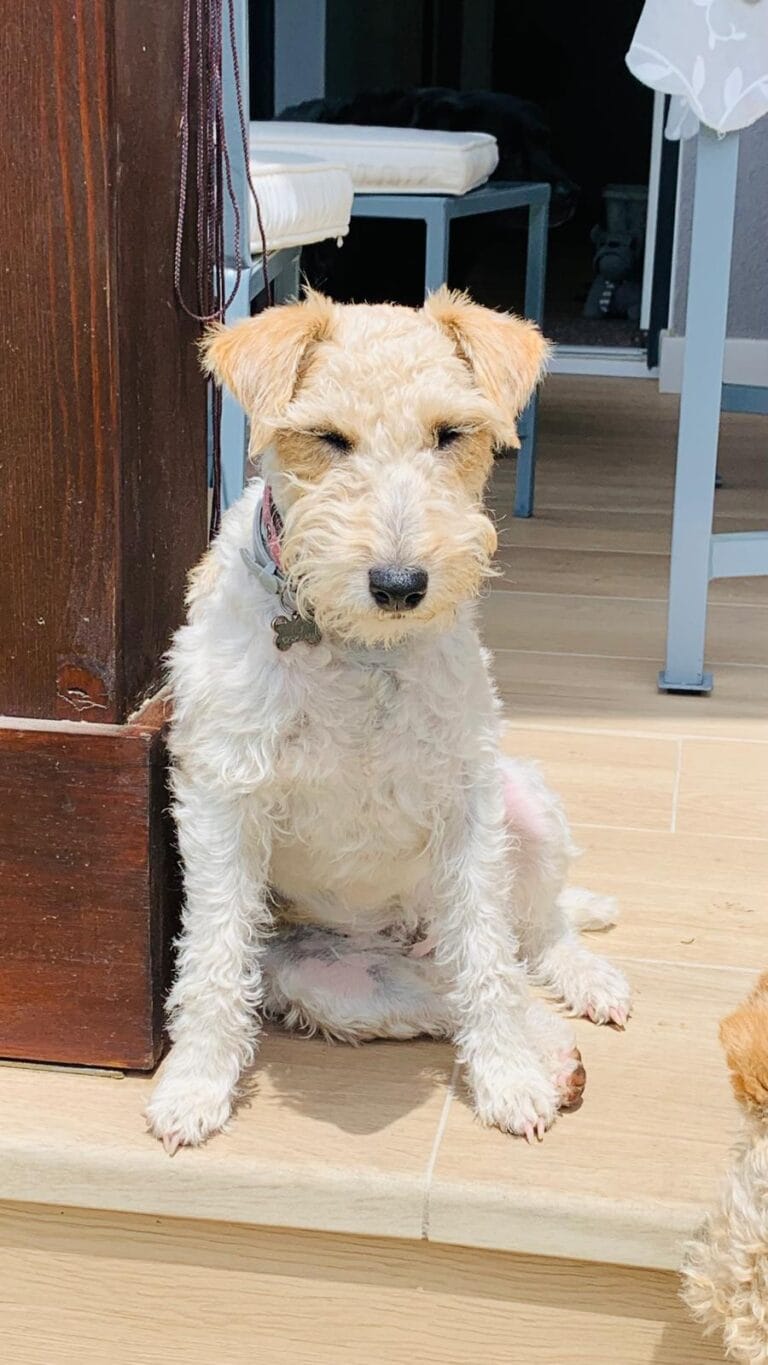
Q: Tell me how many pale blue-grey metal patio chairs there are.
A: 2